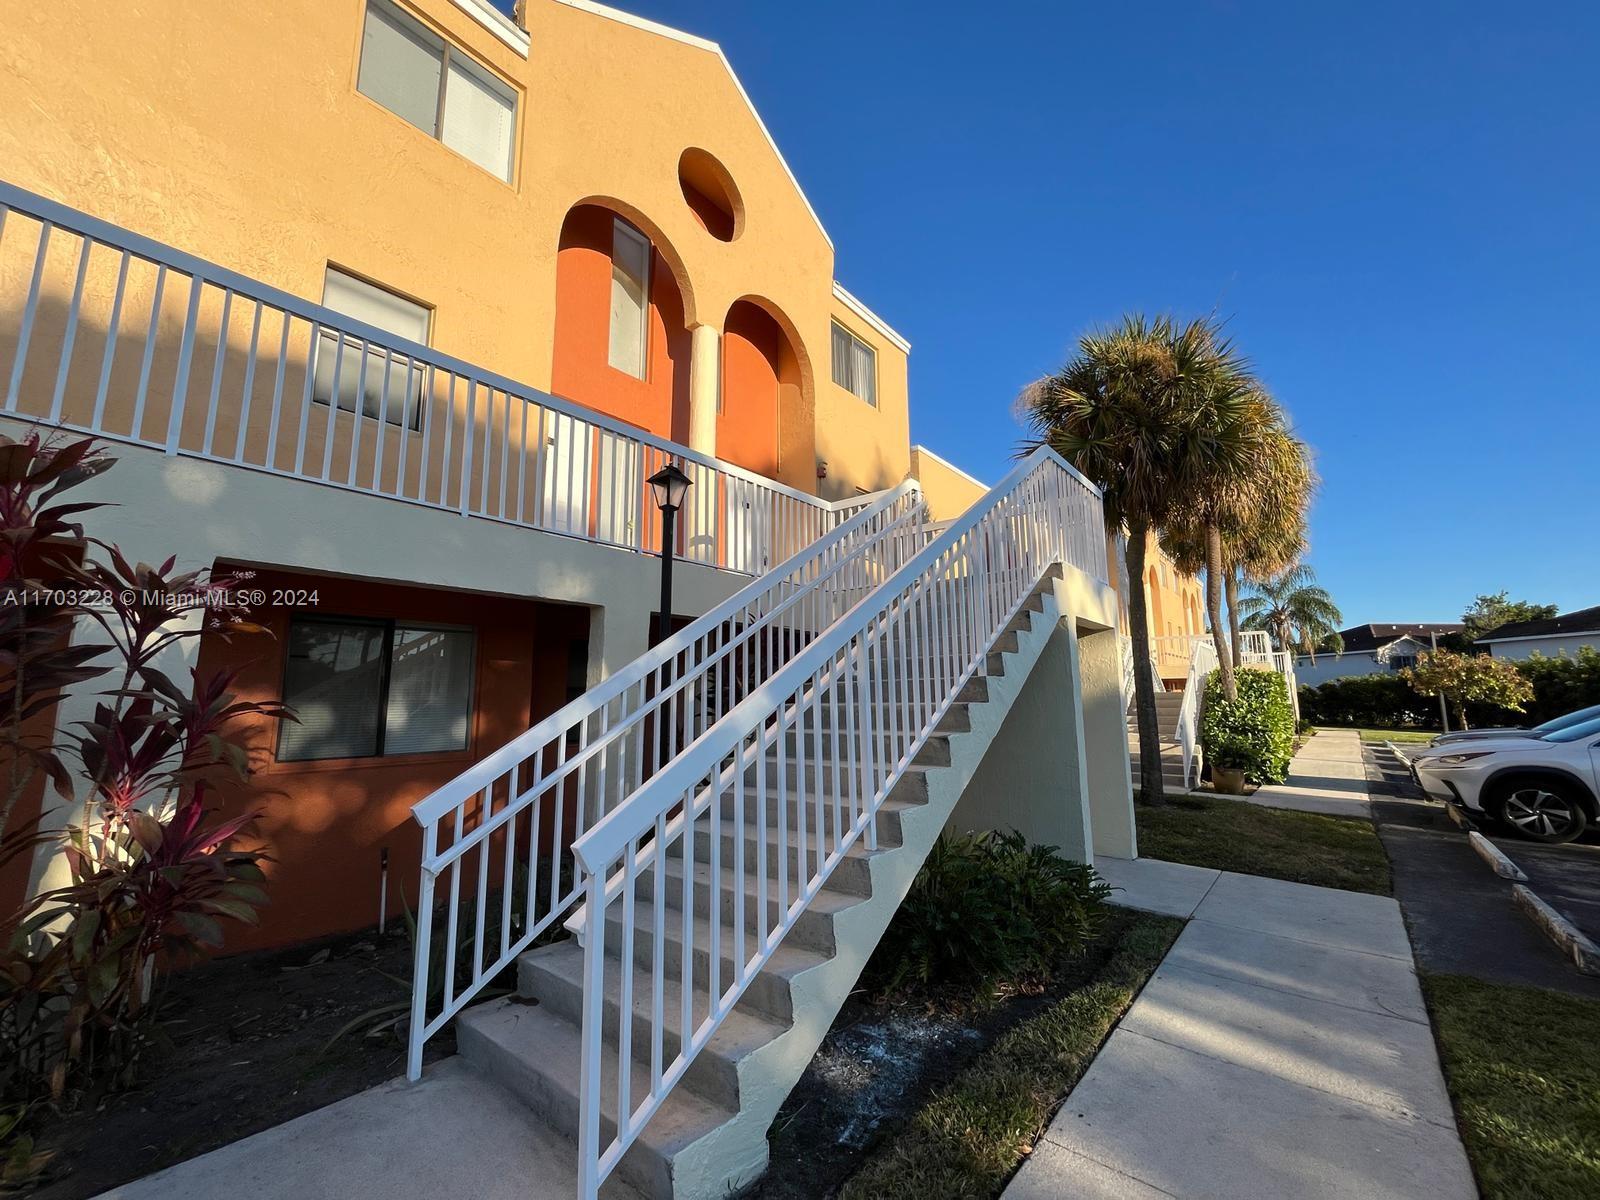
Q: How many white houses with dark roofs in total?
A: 2